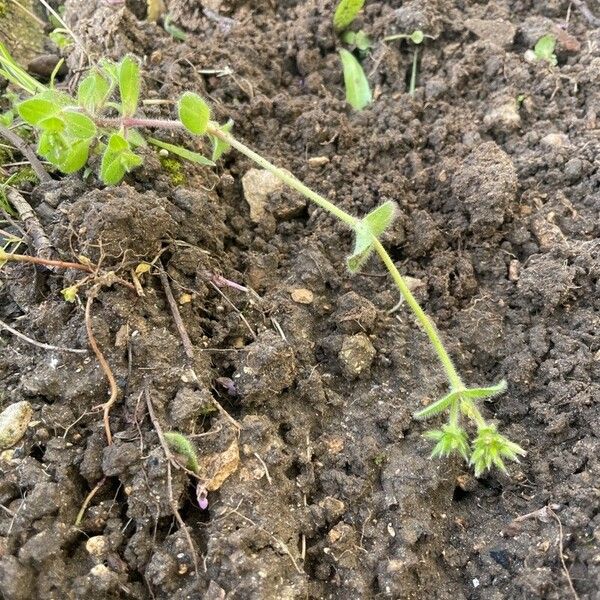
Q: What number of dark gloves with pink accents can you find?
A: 0